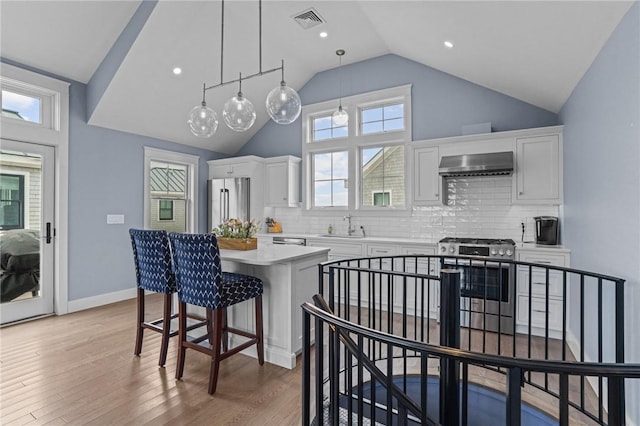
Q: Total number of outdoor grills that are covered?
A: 1